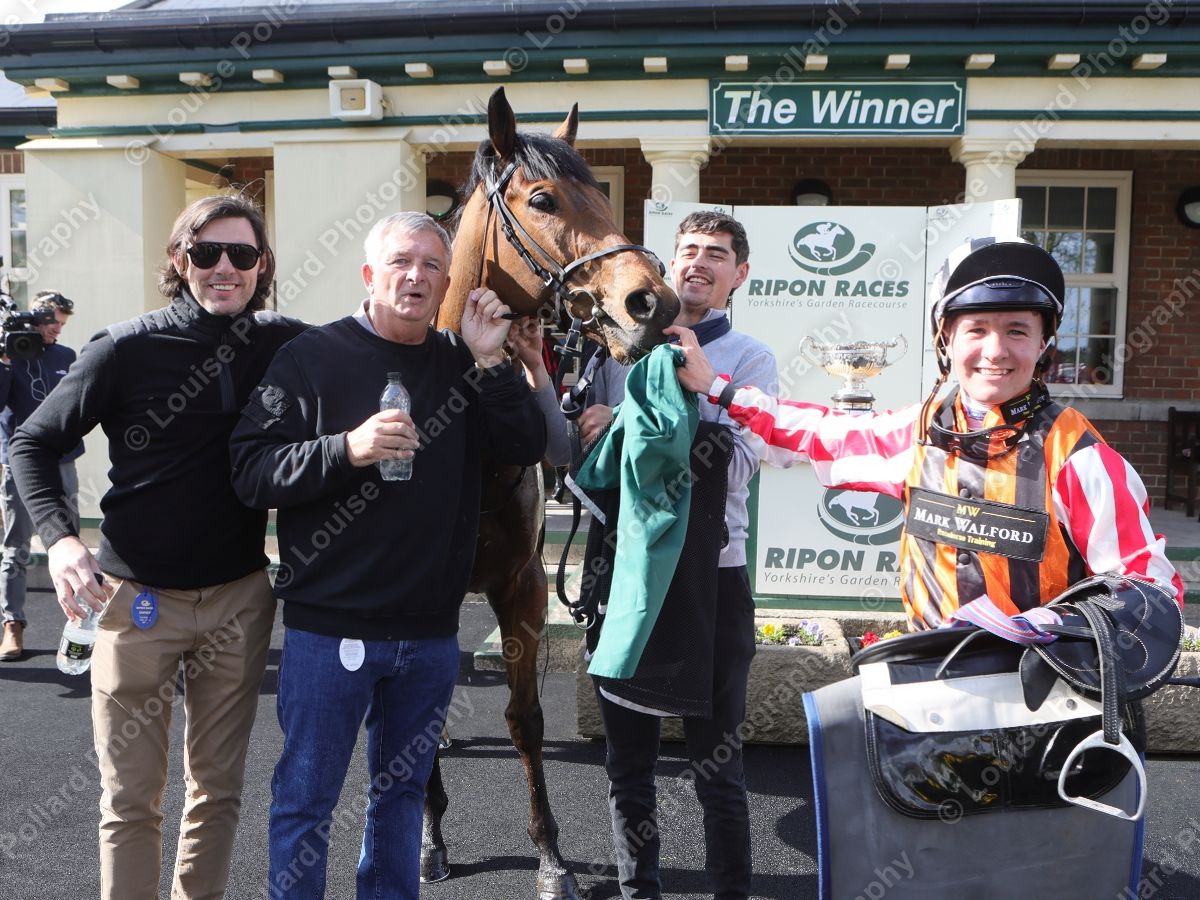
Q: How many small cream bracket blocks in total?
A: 15